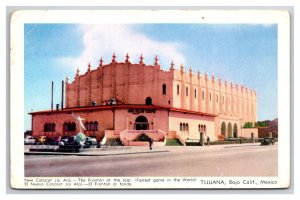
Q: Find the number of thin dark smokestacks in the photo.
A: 2